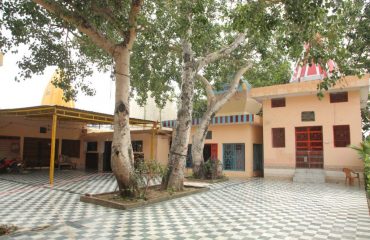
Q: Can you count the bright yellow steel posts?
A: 2